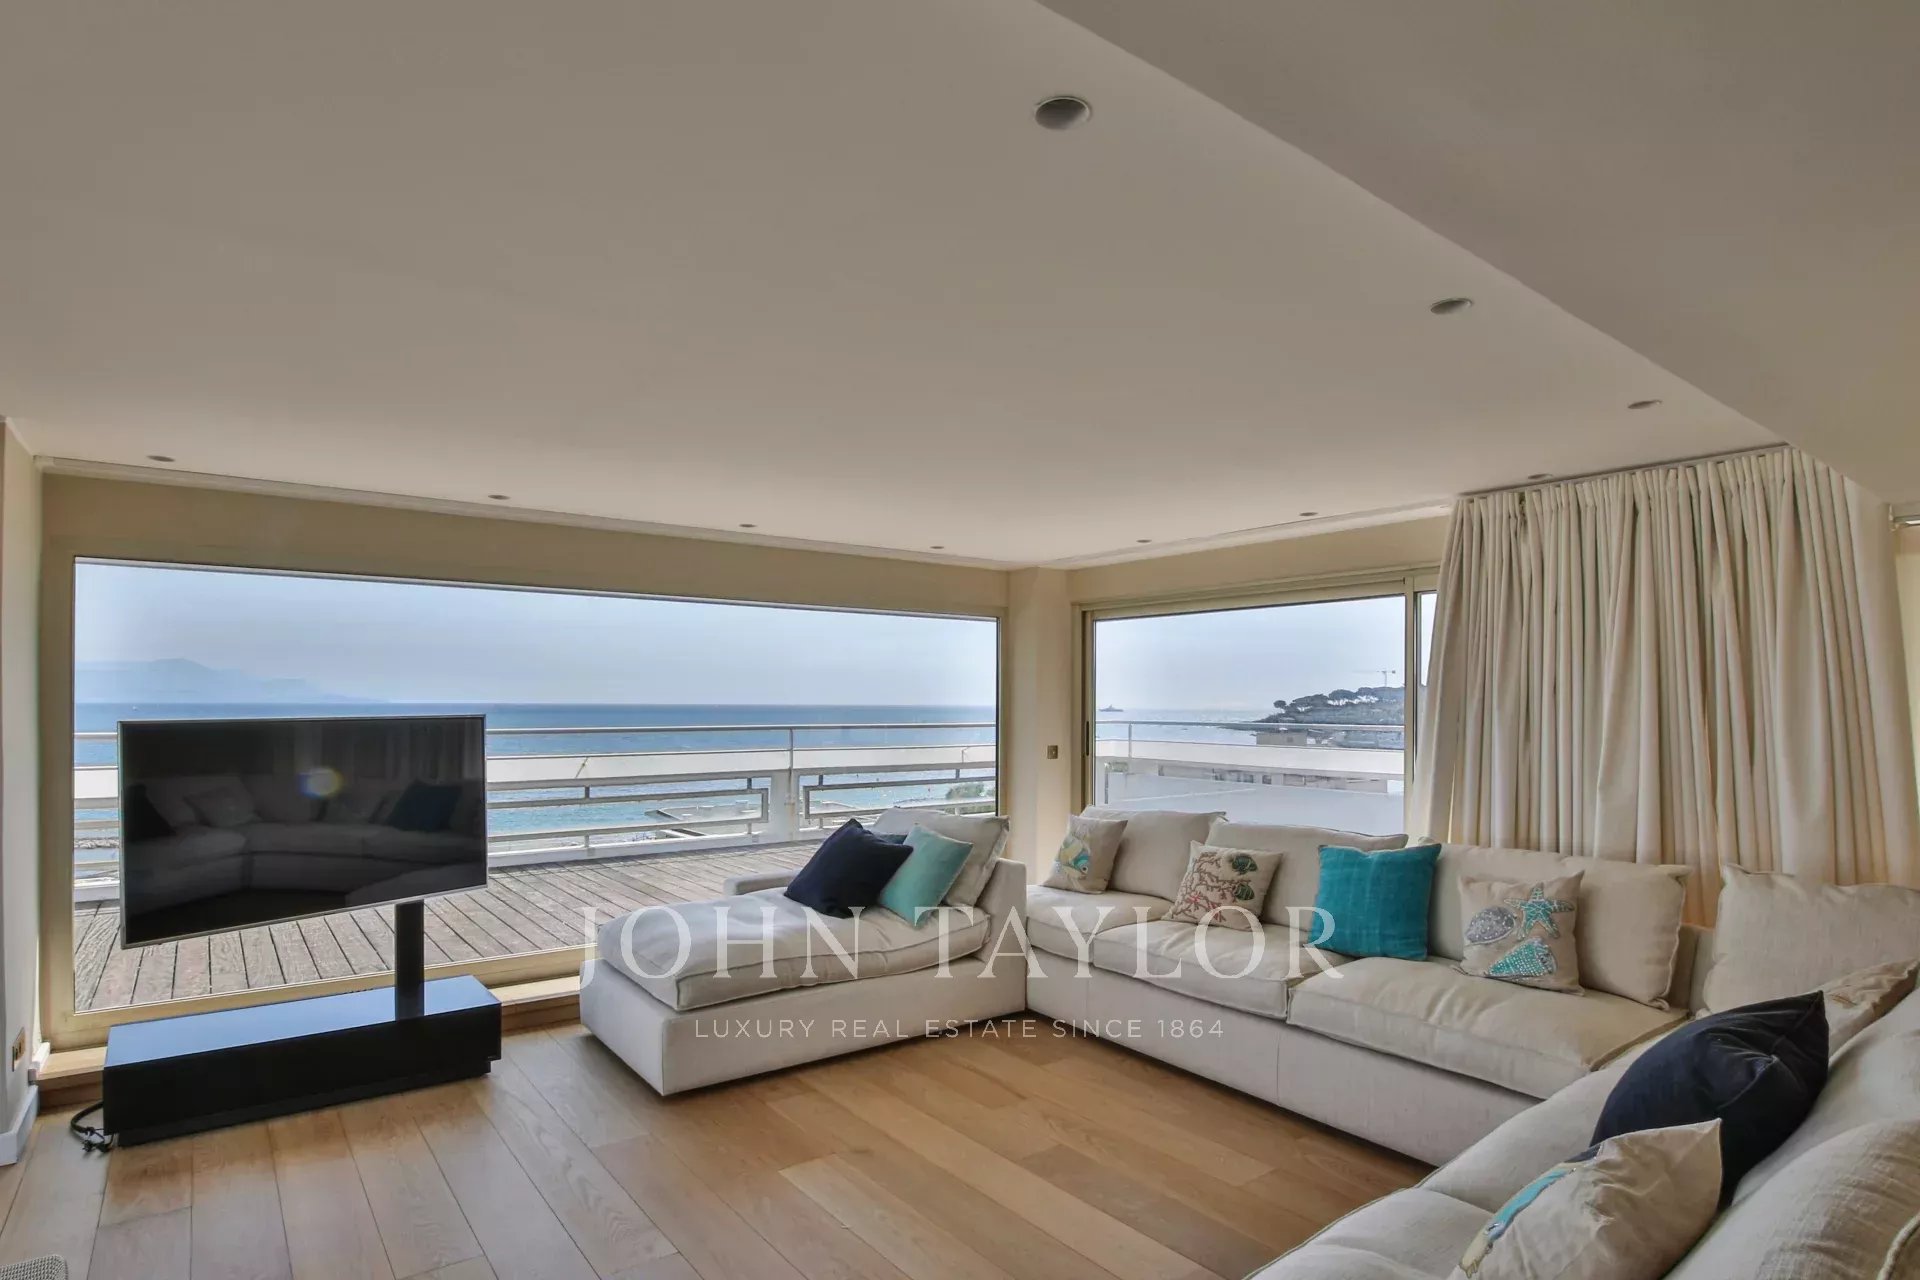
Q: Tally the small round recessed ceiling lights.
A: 10